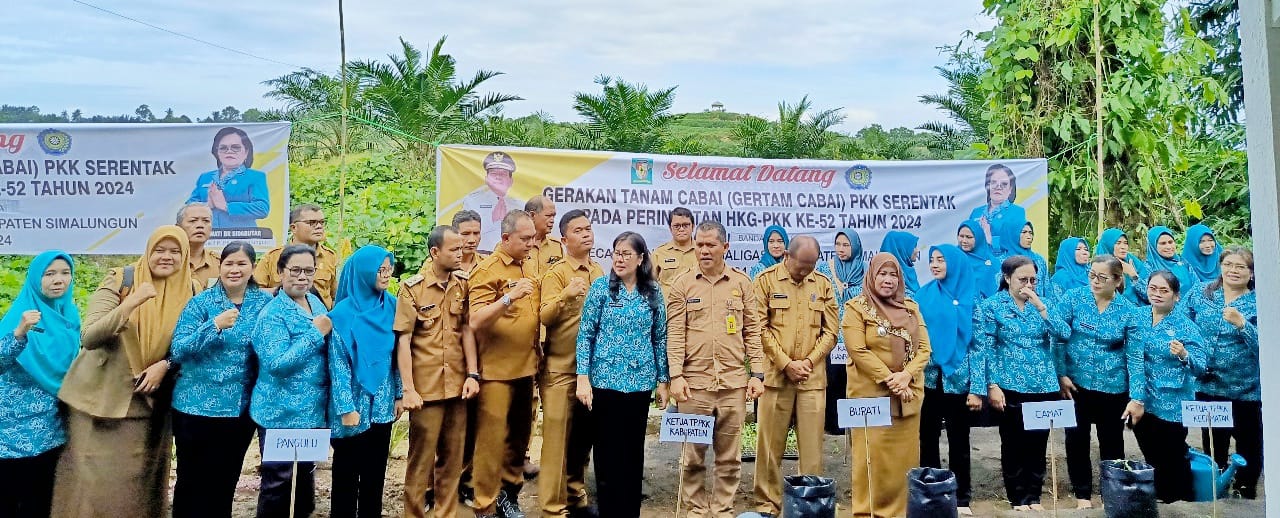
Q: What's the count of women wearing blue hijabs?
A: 12